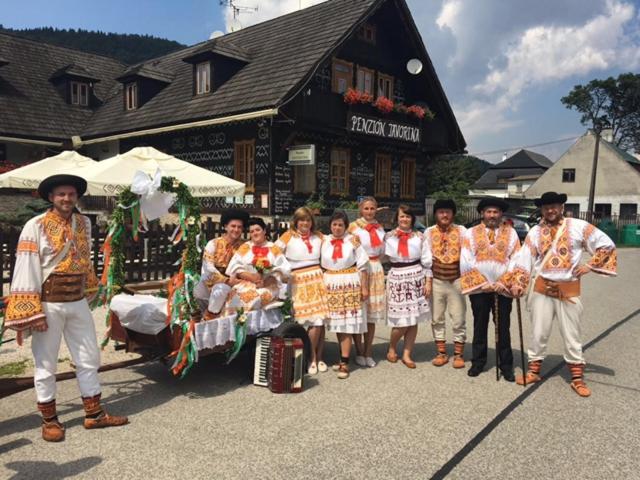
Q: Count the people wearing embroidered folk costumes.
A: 10